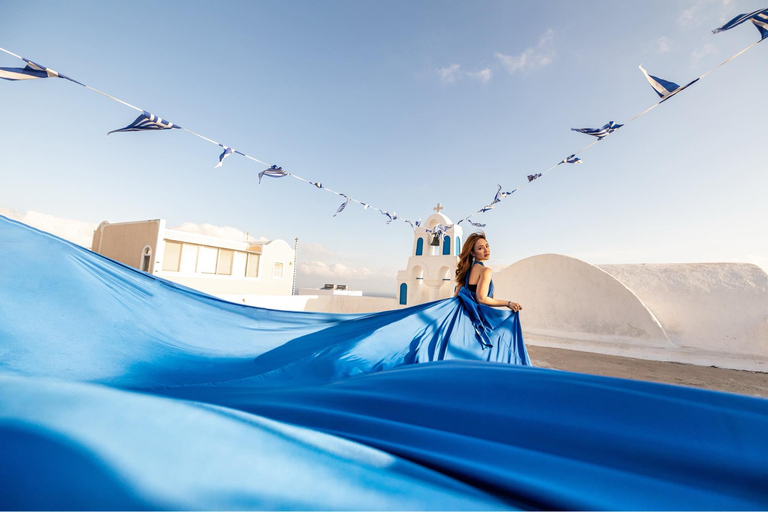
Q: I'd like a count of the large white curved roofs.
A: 2